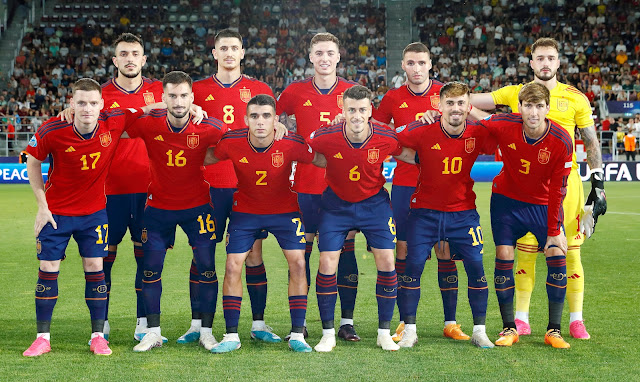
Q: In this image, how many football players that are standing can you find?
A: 11